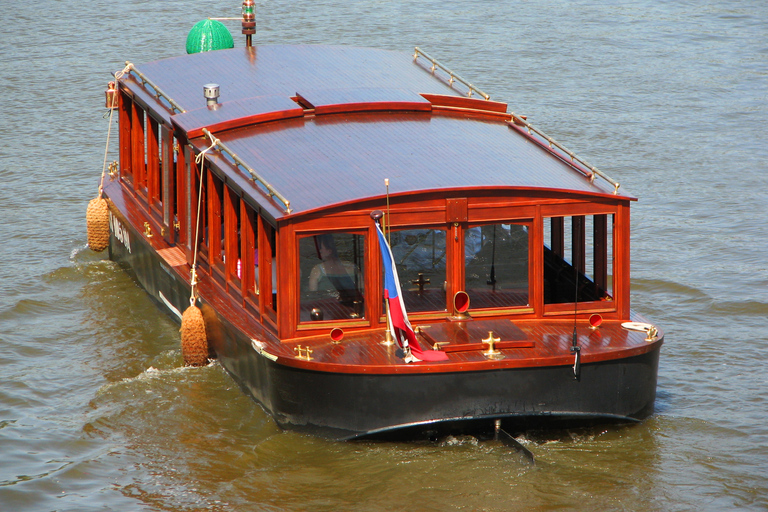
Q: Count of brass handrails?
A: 4